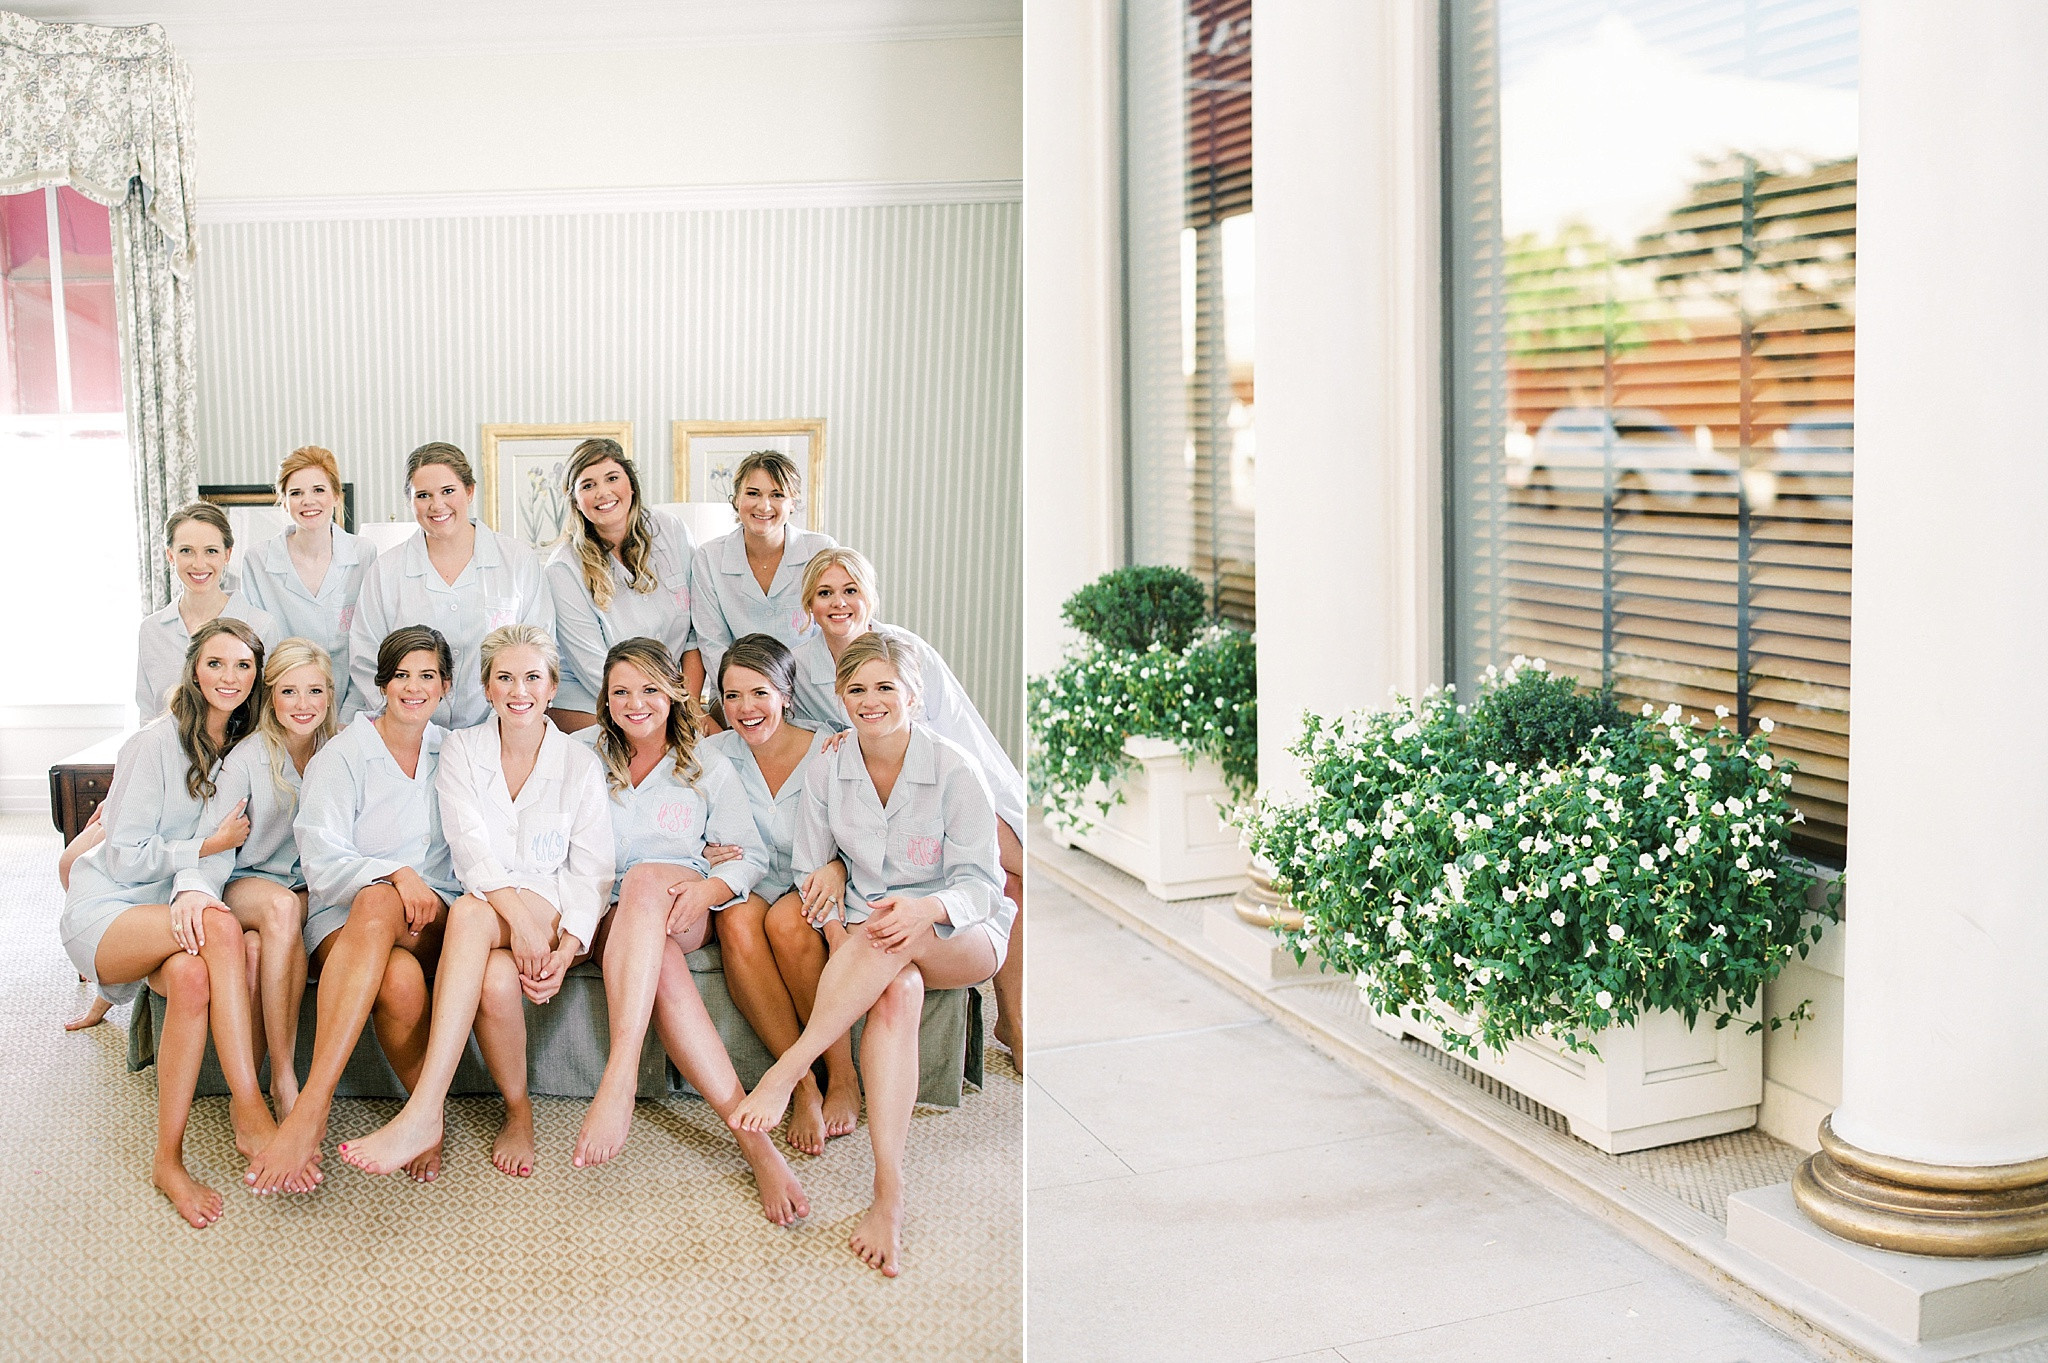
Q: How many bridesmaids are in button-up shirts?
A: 12